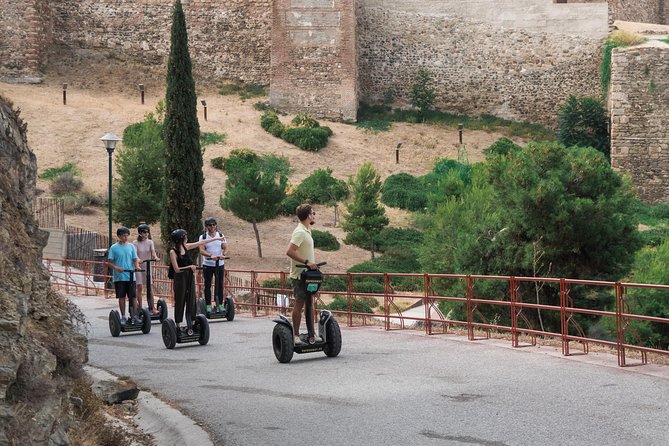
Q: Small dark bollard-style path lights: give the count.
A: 5